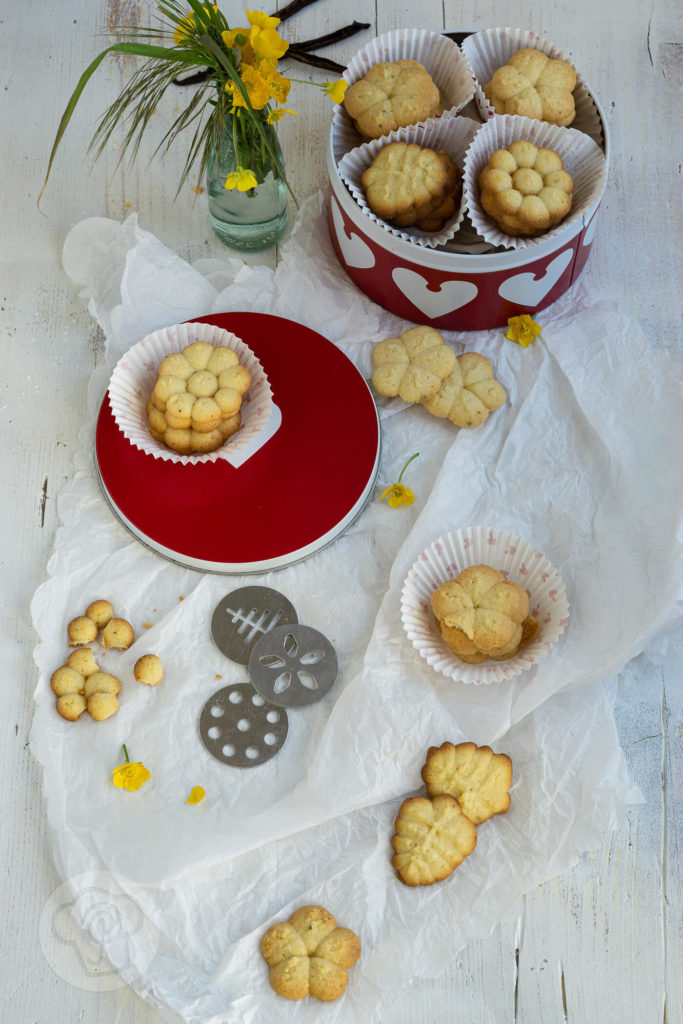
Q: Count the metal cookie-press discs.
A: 3